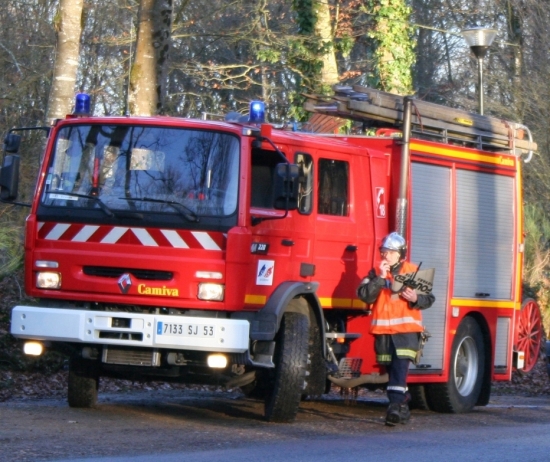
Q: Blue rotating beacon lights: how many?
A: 2